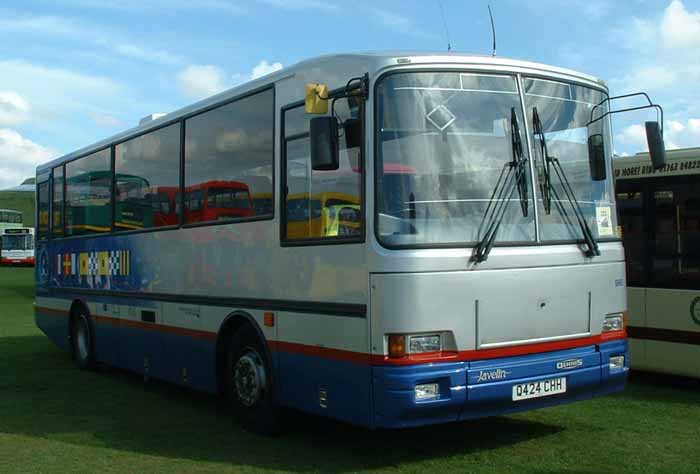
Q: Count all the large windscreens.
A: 2